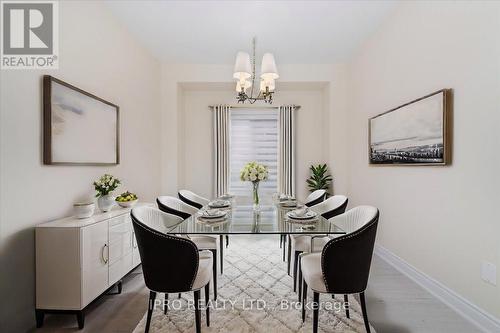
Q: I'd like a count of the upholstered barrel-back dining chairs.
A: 6